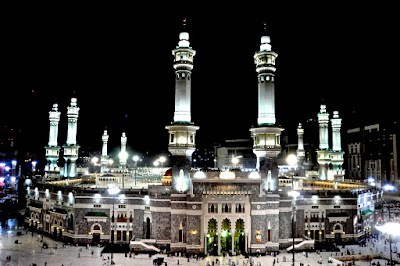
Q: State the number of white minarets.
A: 9